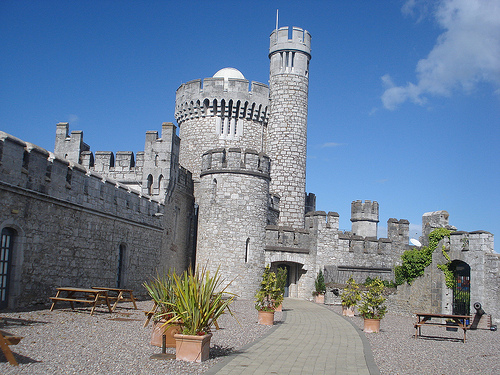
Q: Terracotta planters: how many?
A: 7